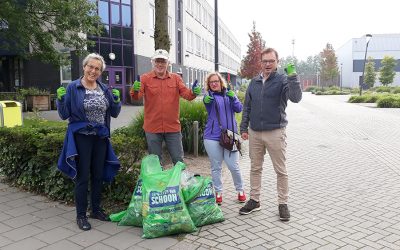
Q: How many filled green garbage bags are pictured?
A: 3